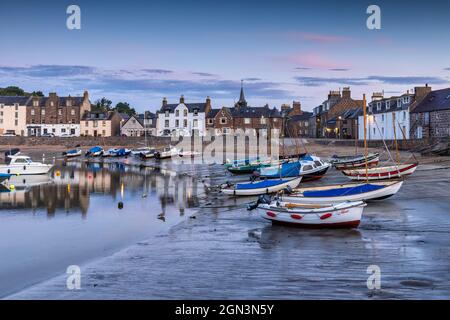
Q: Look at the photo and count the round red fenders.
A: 3